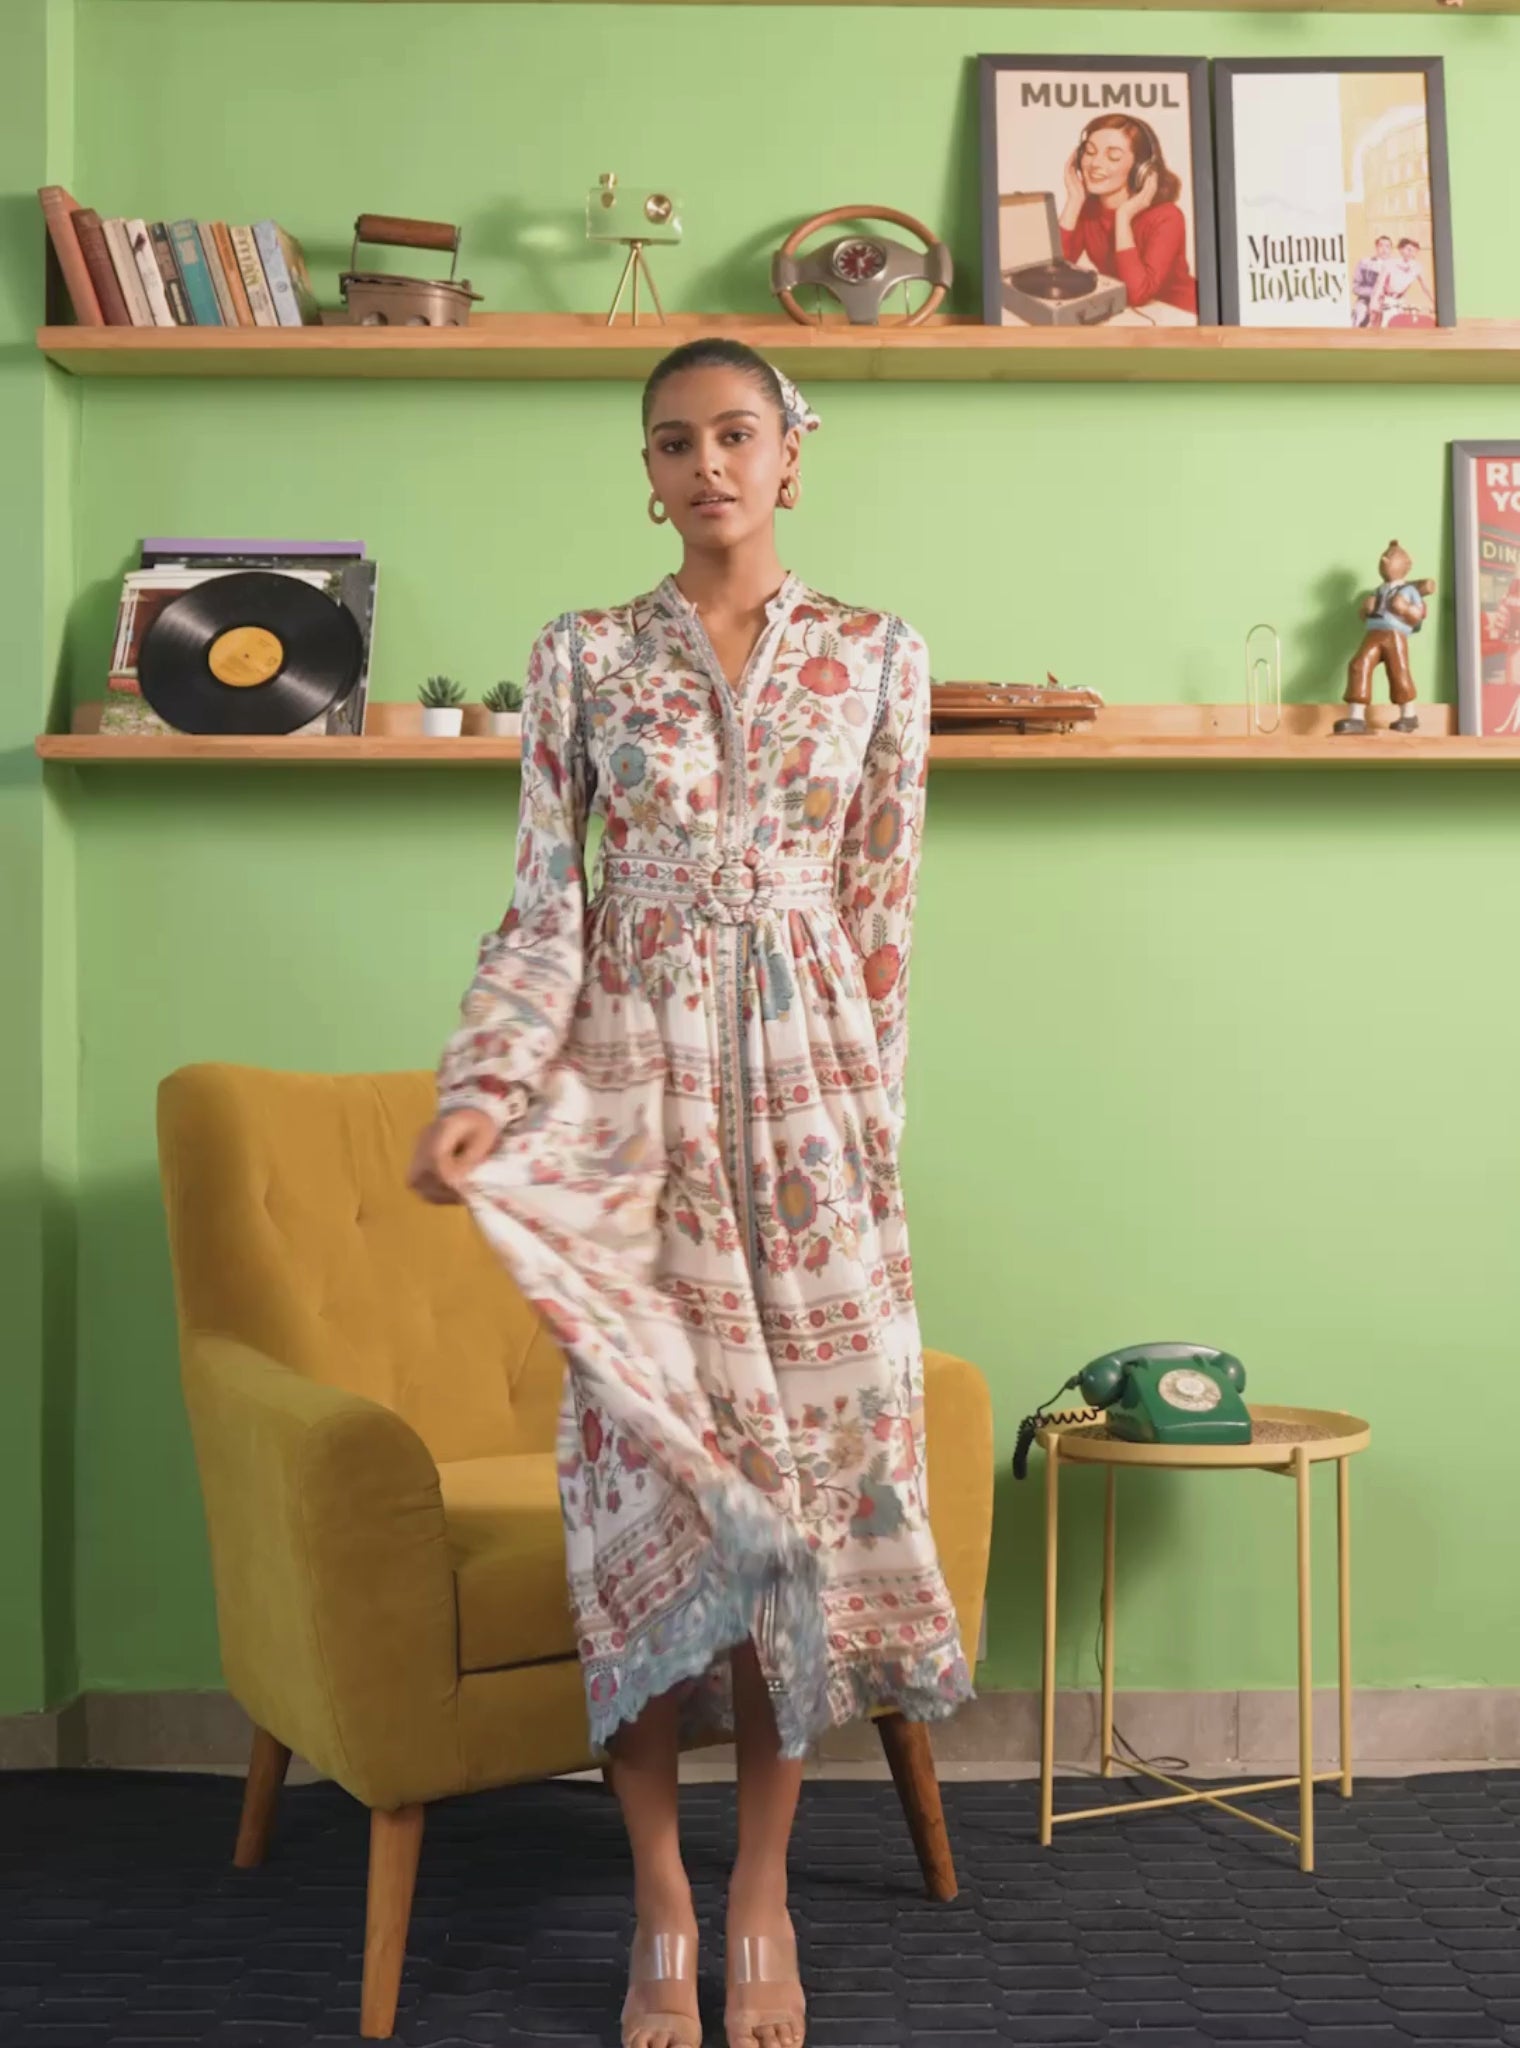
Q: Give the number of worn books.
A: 10